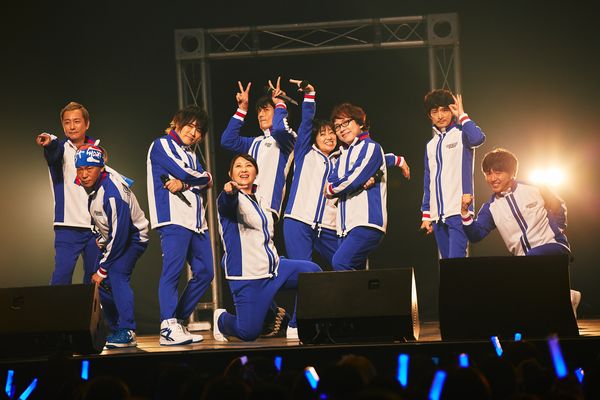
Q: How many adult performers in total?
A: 9